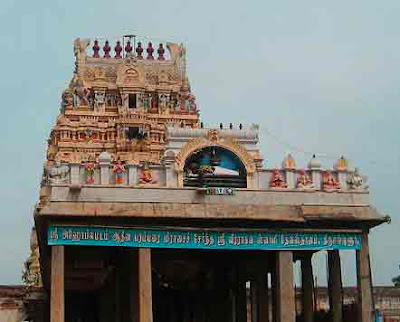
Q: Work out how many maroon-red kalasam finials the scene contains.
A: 7